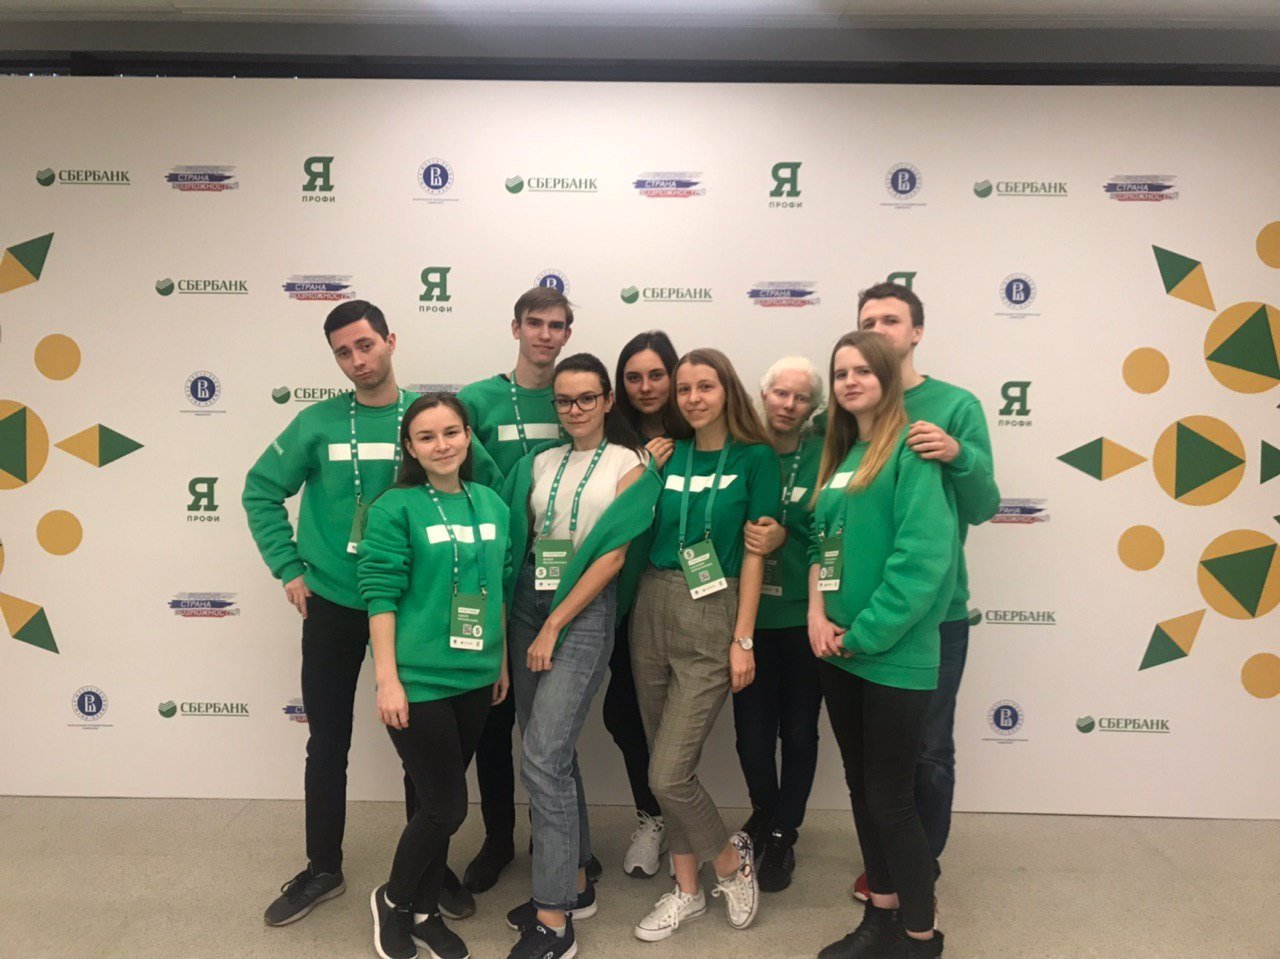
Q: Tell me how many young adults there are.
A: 9